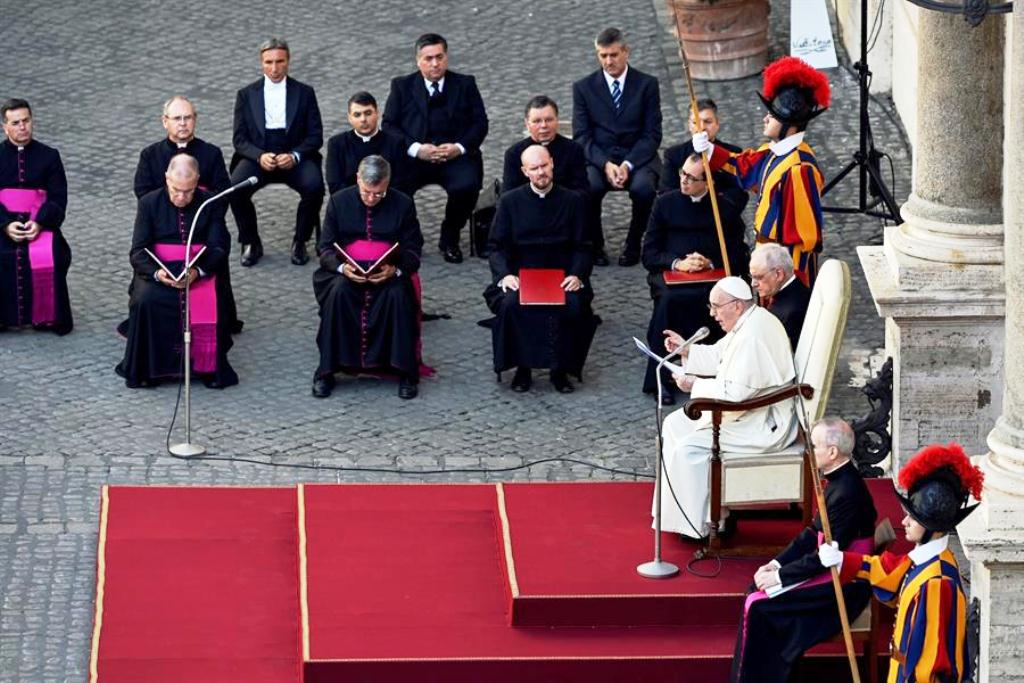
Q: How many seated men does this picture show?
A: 15